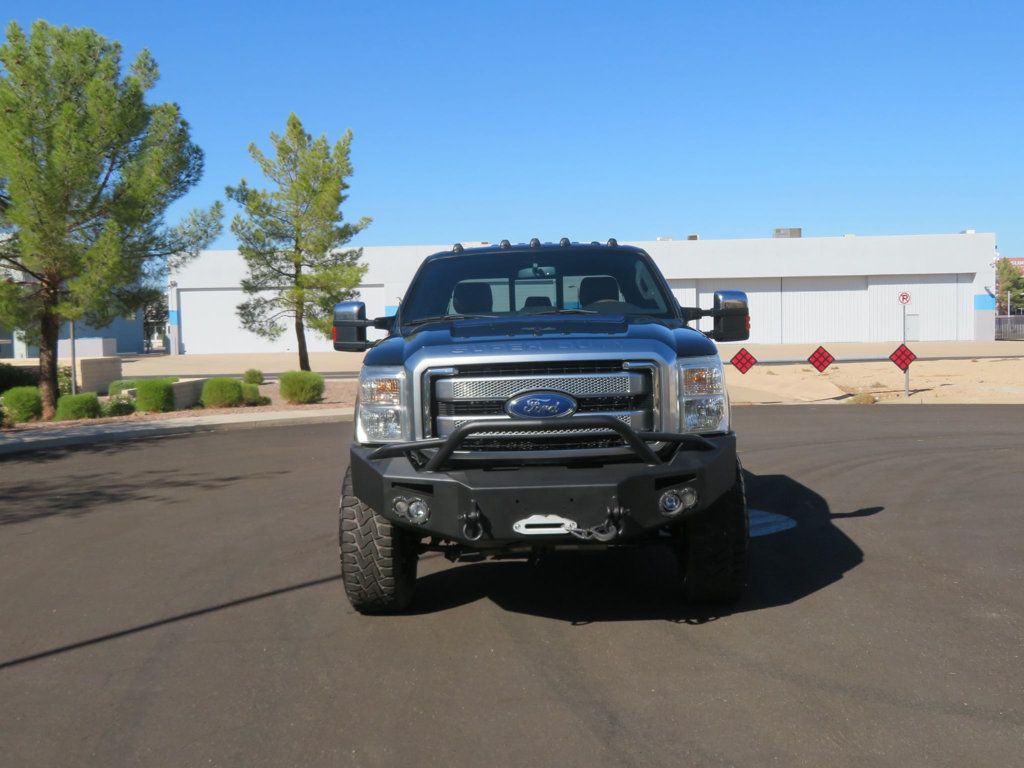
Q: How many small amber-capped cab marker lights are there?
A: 5